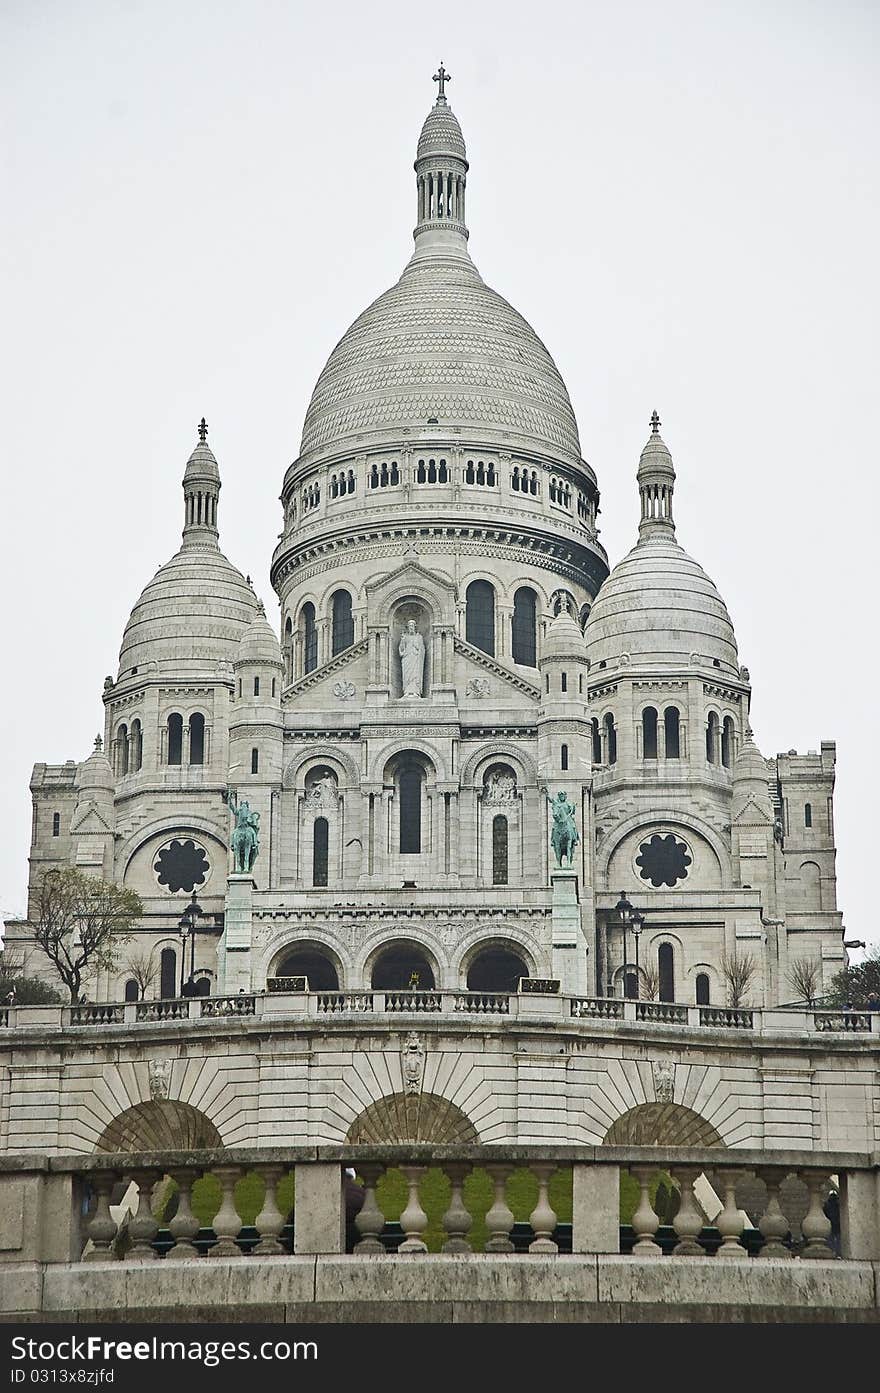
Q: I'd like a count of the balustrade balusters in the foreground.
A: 15